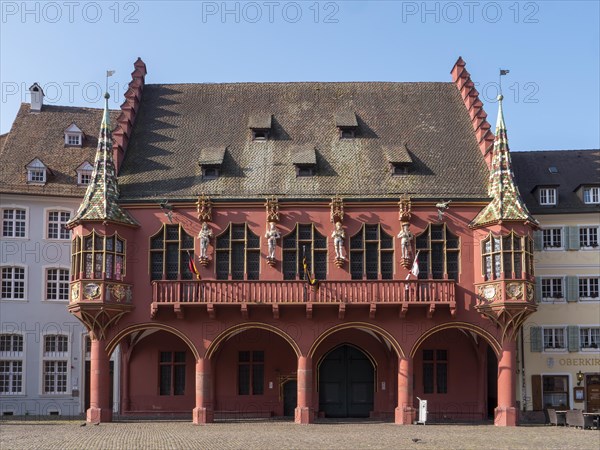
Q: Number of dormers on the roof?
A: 5